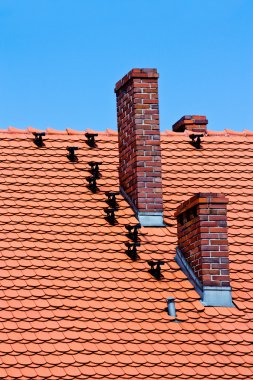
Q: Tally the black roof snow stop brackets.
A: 11